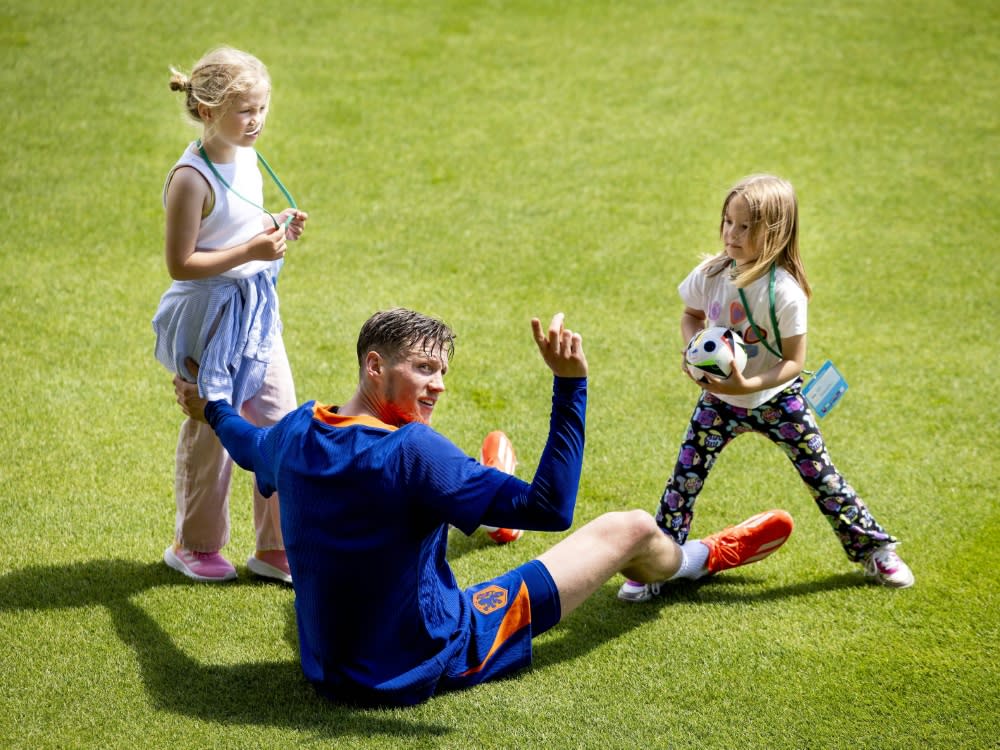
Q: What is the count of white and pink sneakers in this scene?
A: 4